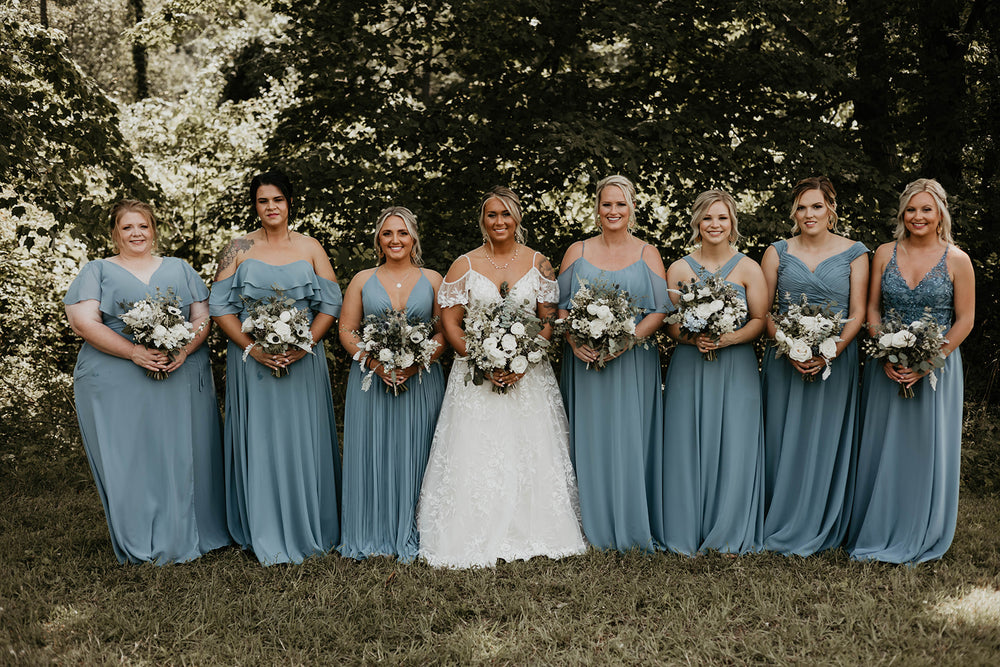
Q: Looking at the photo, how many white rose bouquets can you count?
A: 8